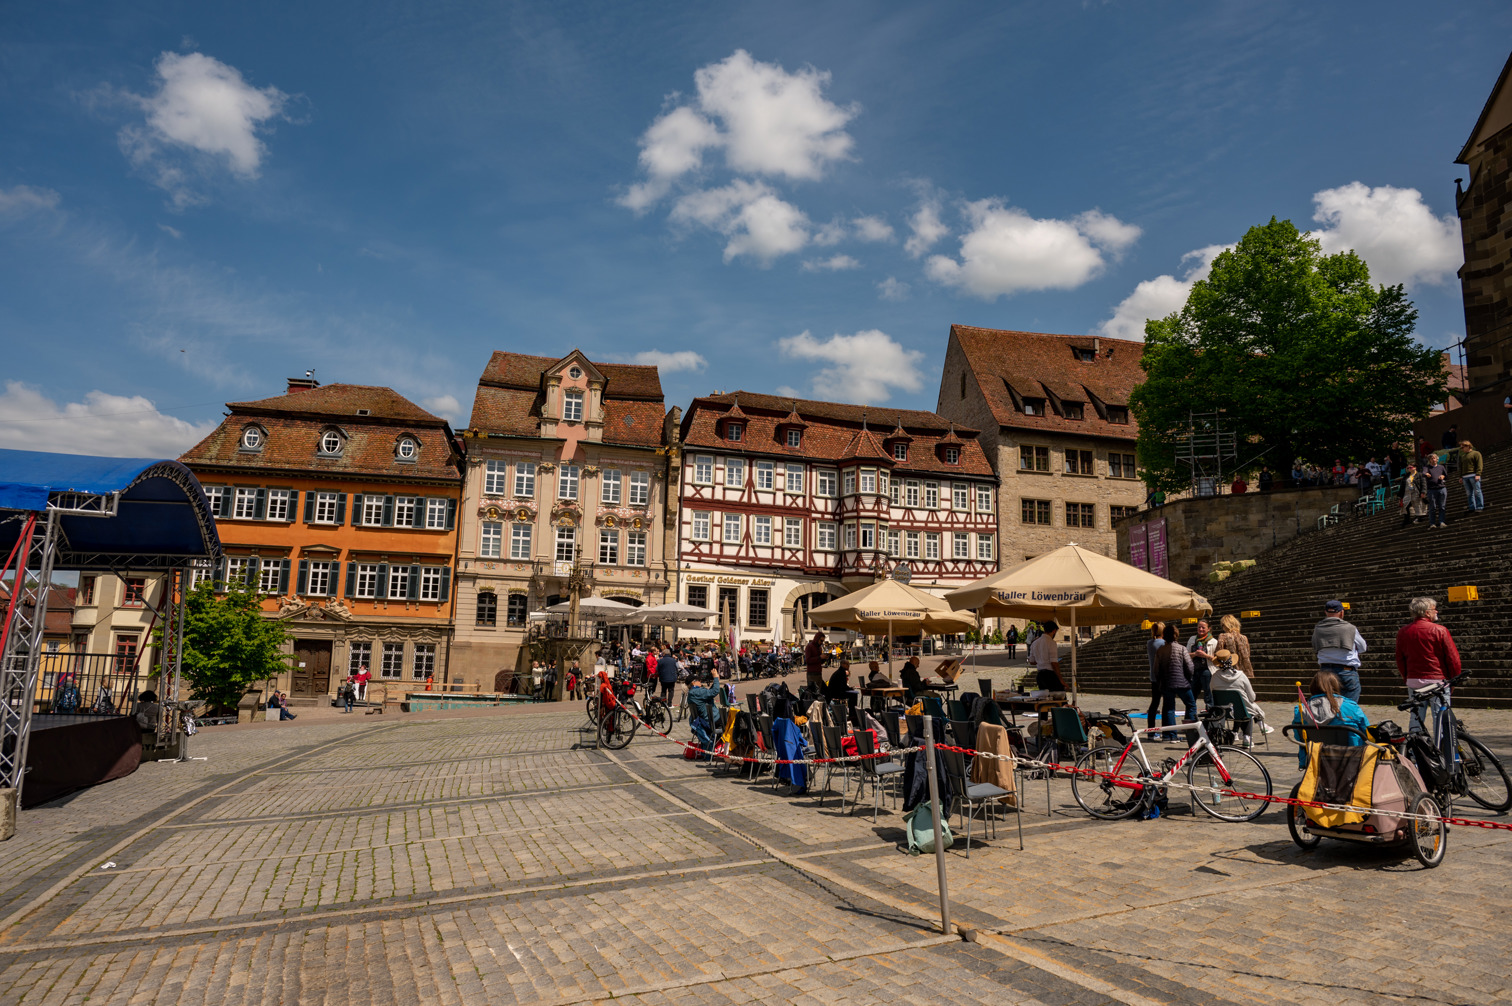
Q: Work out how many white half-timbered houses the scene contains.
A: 1